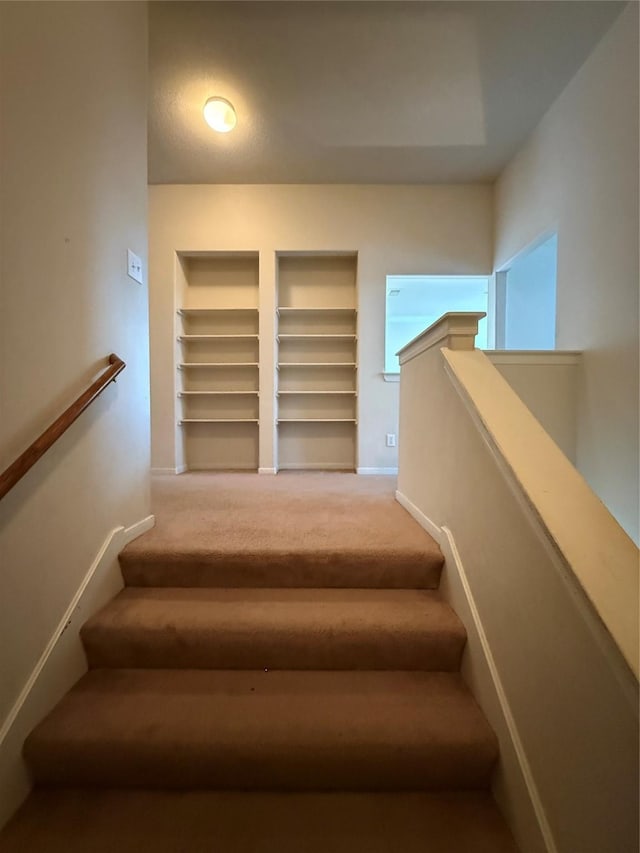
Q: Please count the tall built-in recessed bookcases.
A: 2